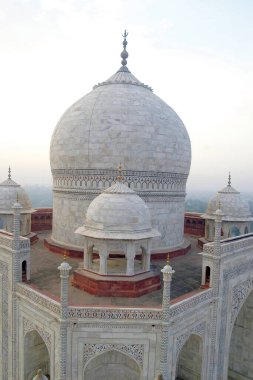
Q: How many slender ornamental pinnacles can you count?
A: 4